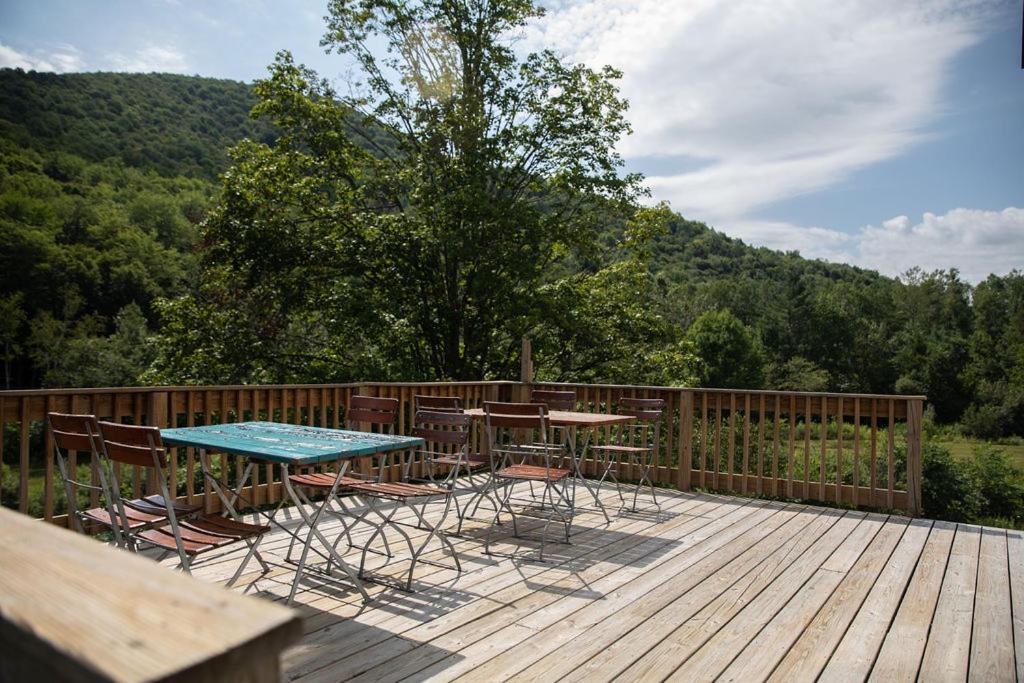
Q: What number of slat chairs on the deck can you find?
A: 8